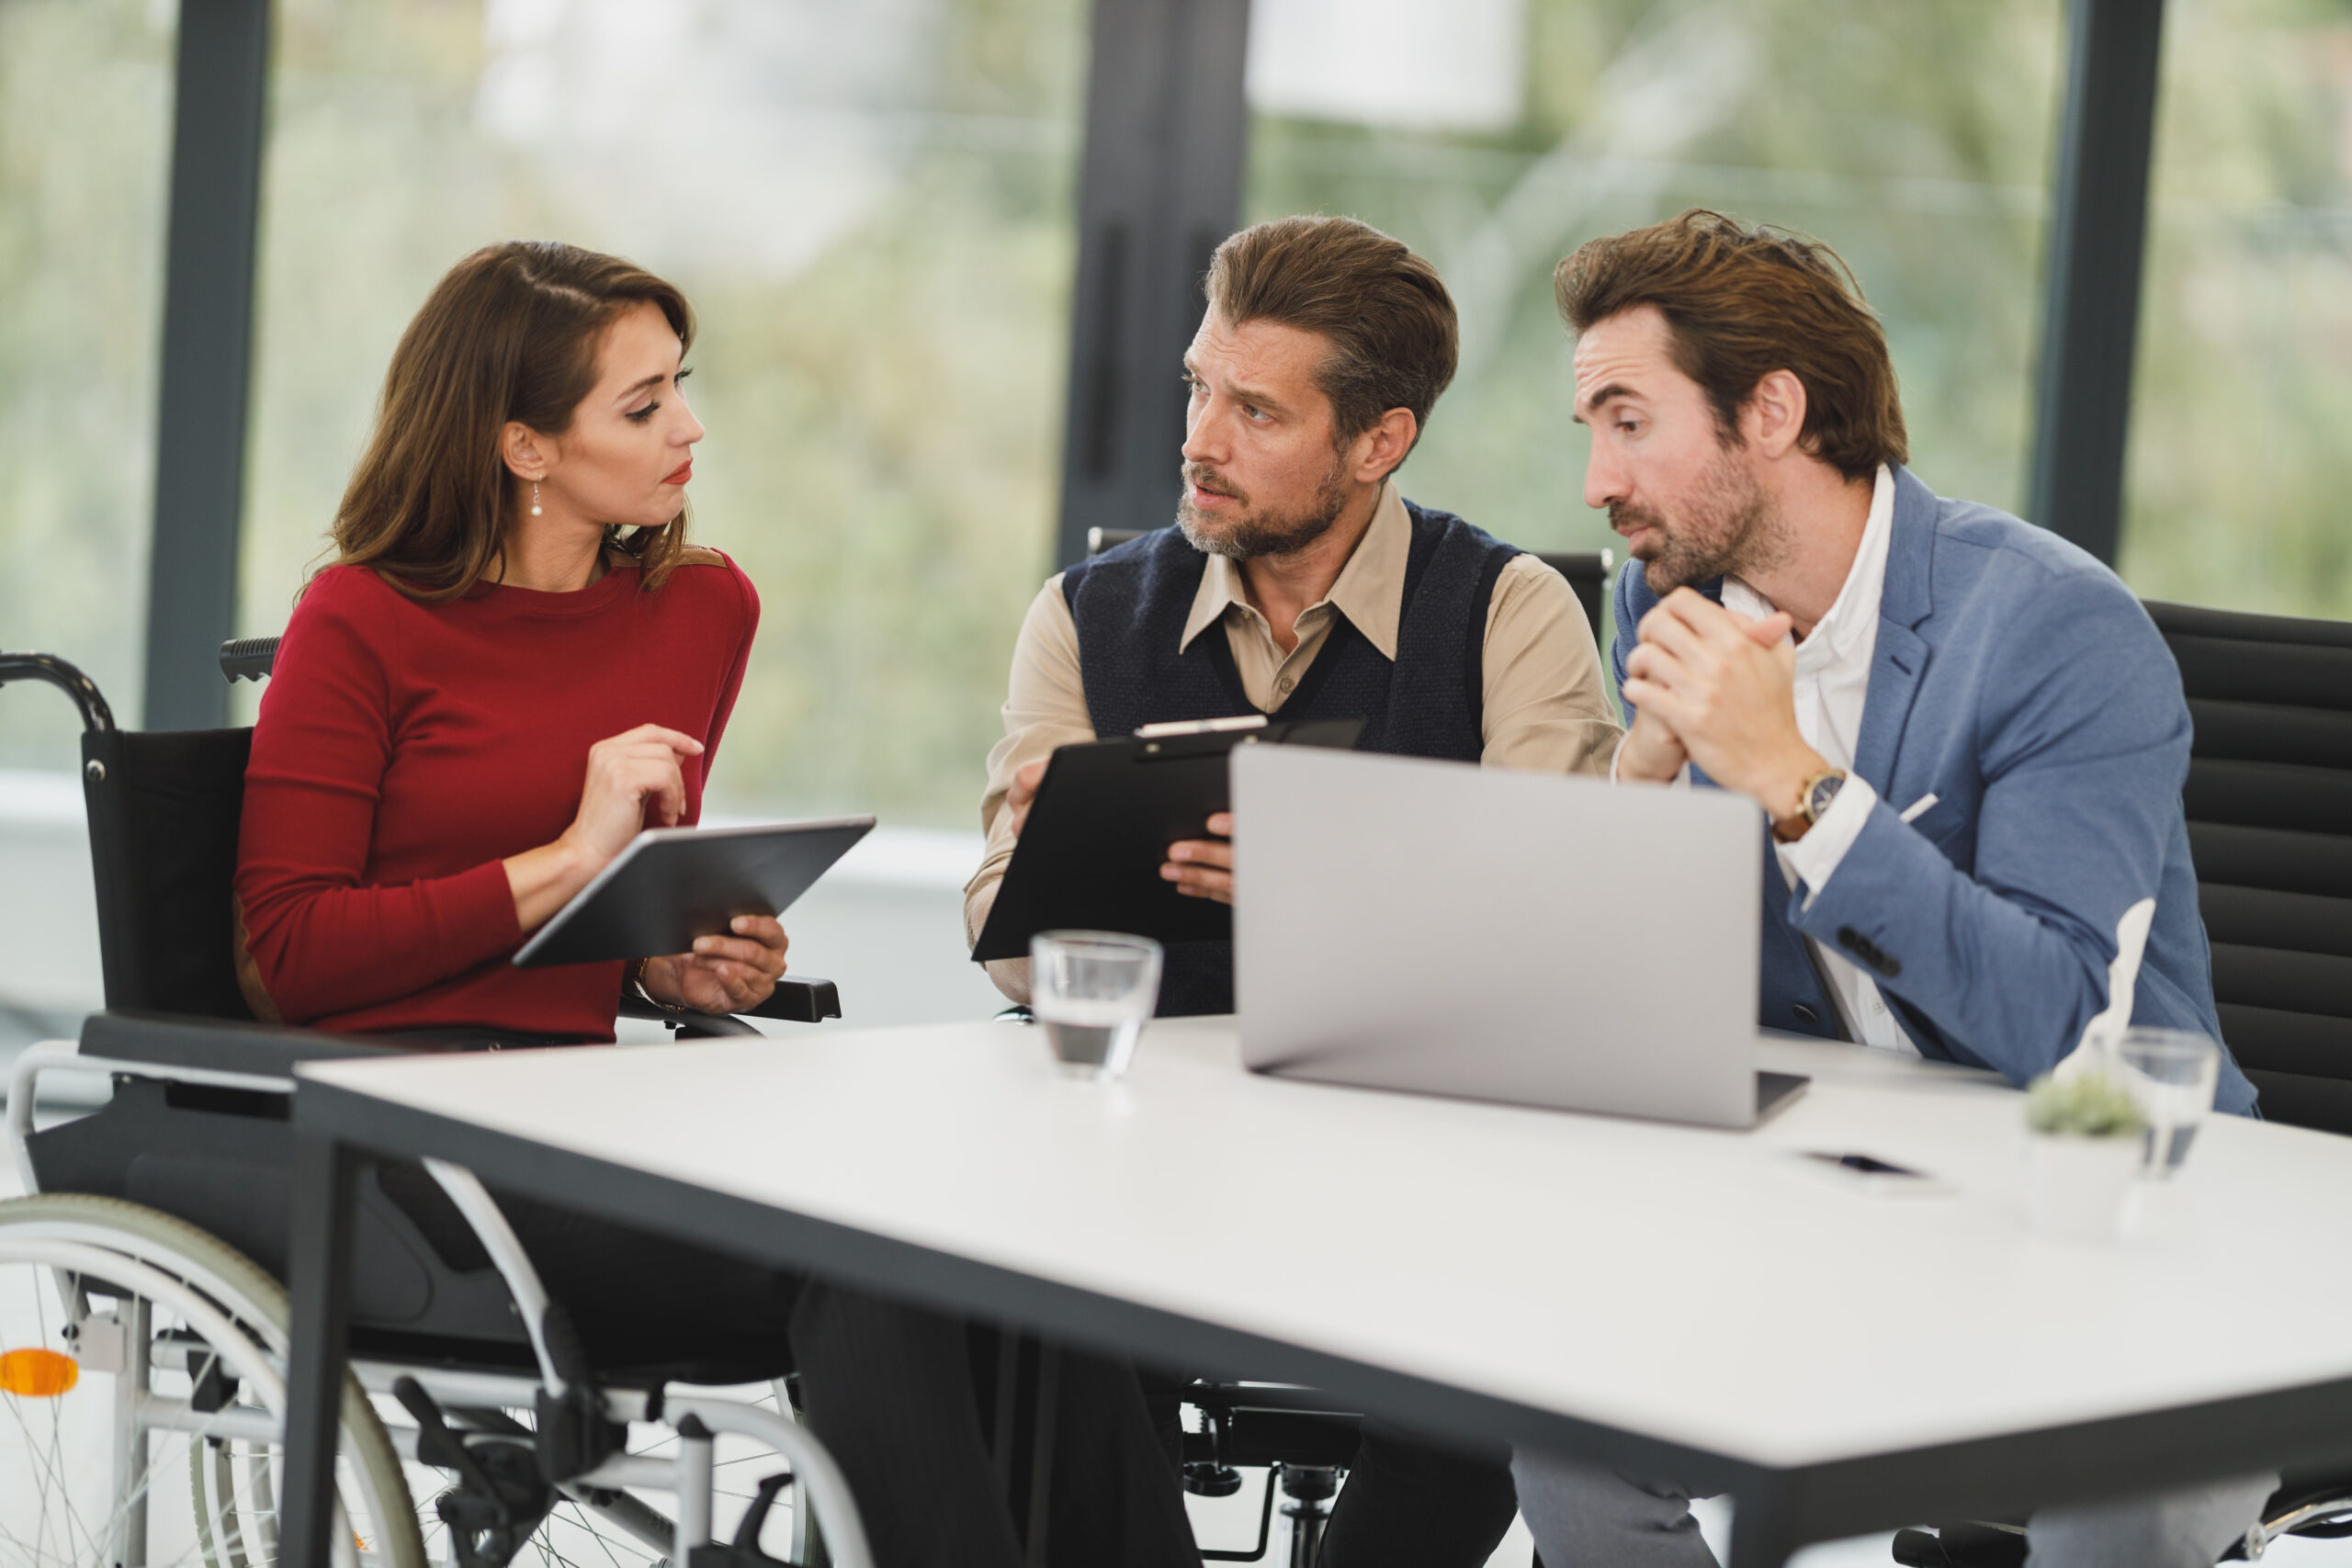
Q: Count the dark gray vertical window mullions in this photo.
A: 3